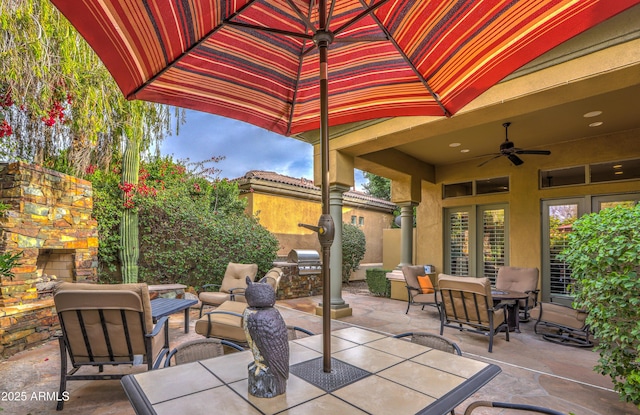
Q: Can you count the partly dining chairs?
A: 4